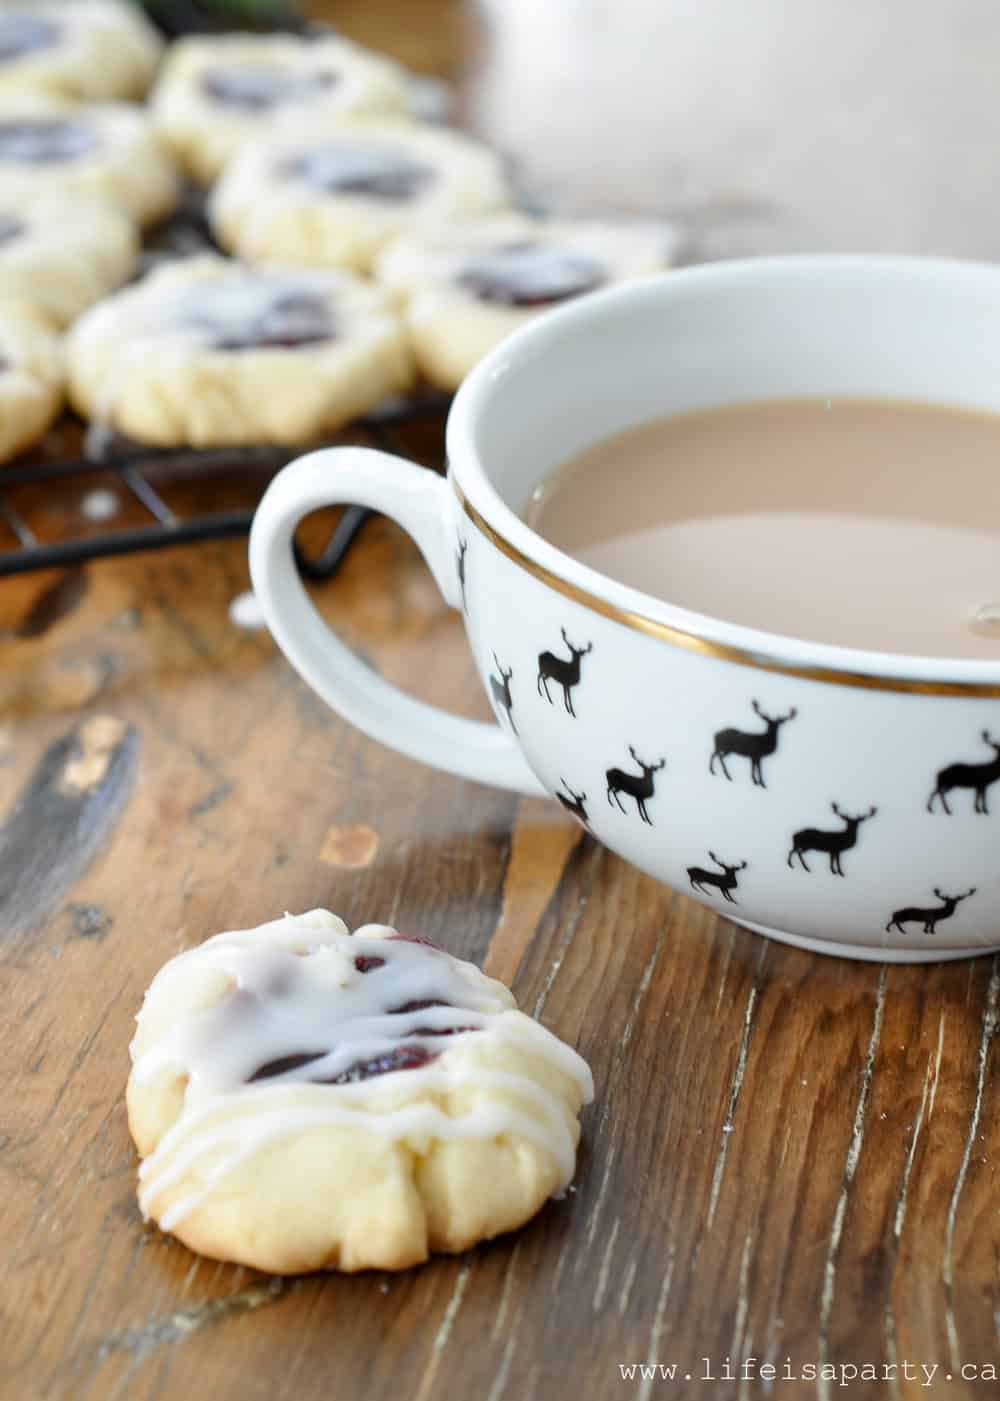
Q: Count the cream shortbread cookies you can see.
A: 9